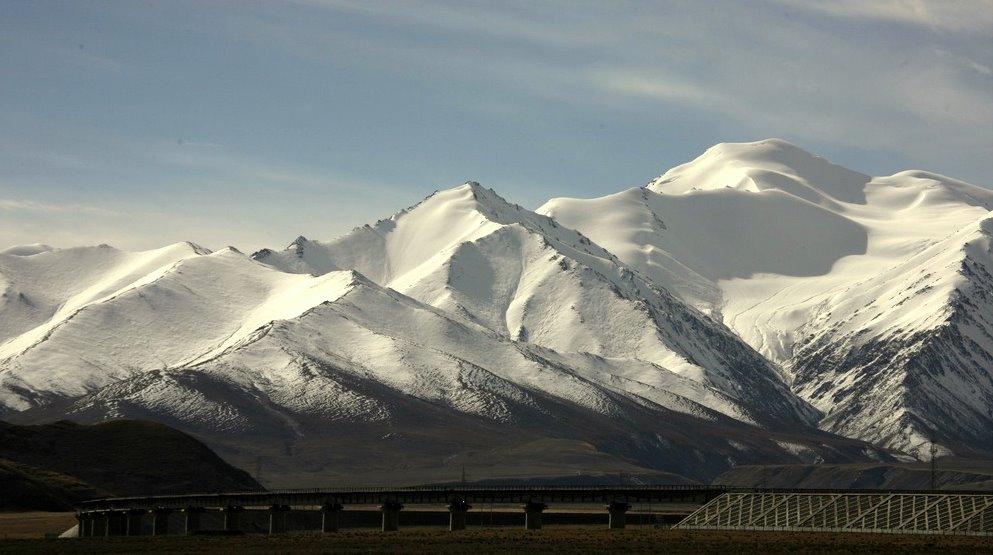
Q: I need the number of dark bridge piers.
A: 13